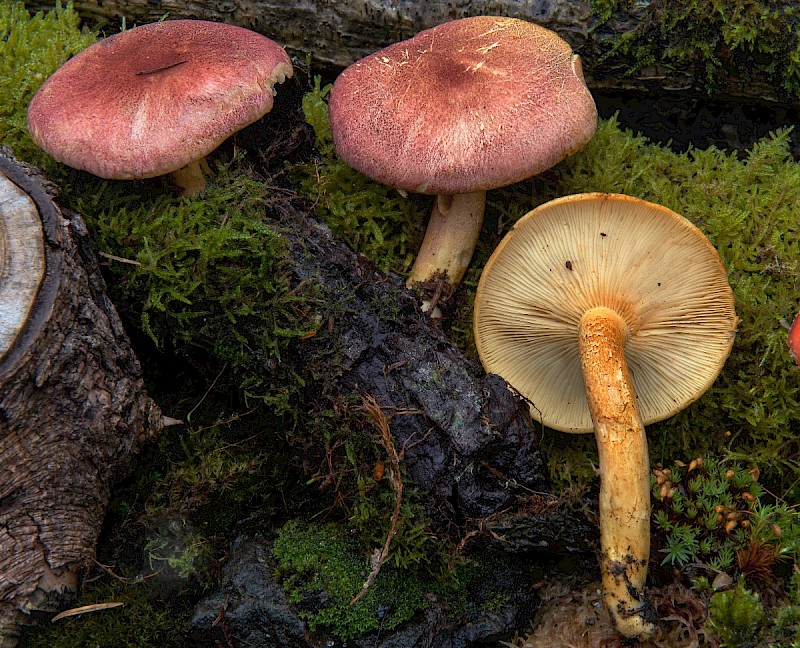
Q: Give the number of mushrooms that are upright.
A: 2